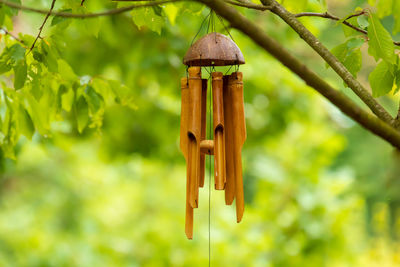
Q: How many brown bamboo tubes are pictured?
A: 6